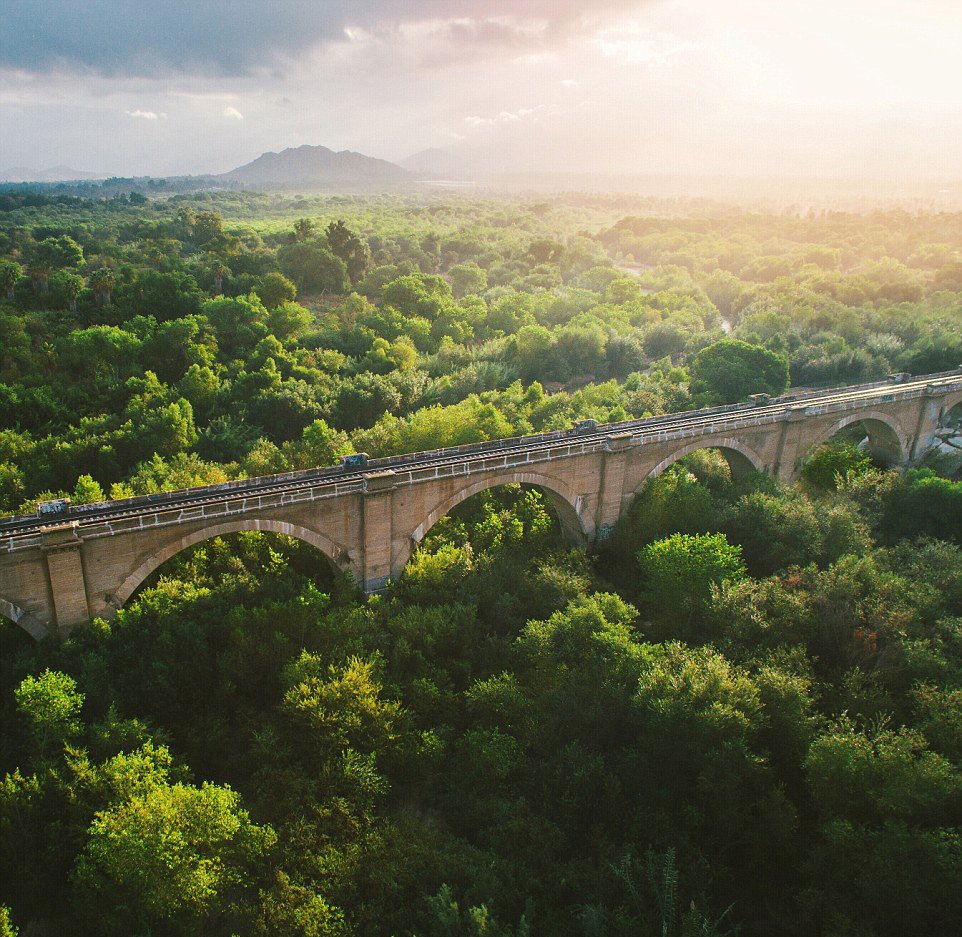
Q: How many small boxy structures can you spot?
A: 5